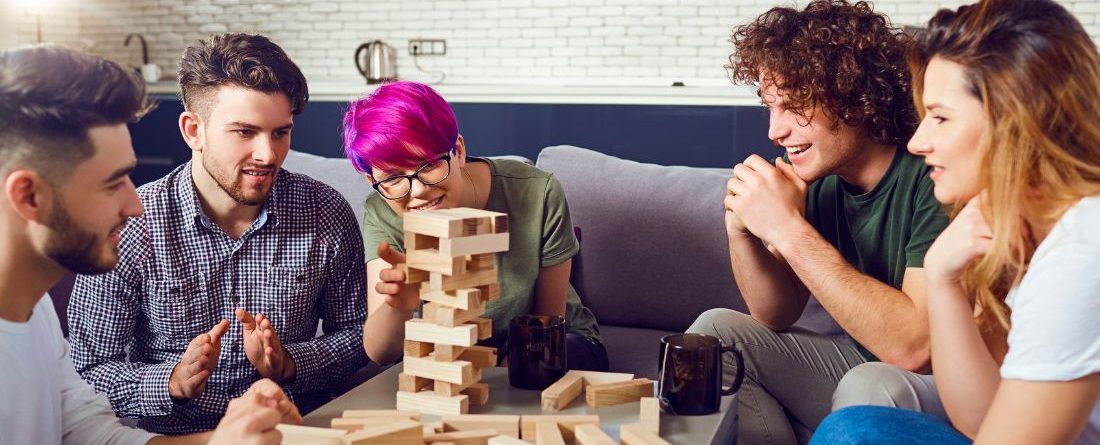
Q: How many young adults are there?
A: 5